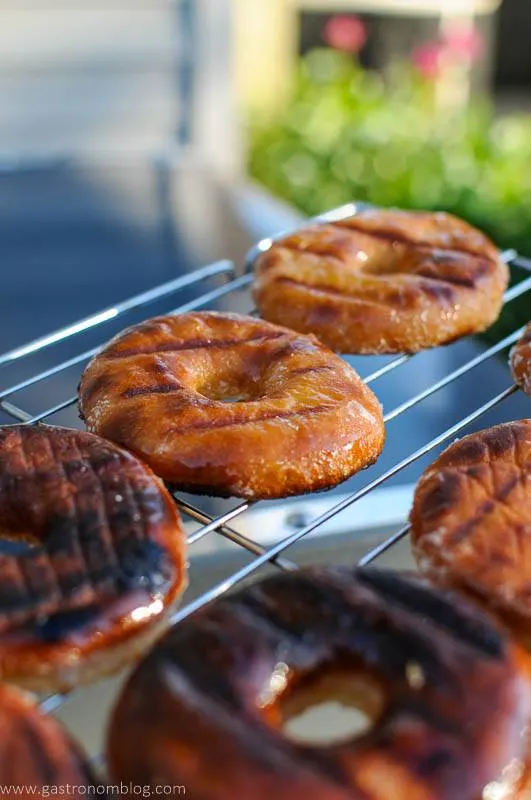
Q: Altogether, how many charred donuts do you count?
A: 2